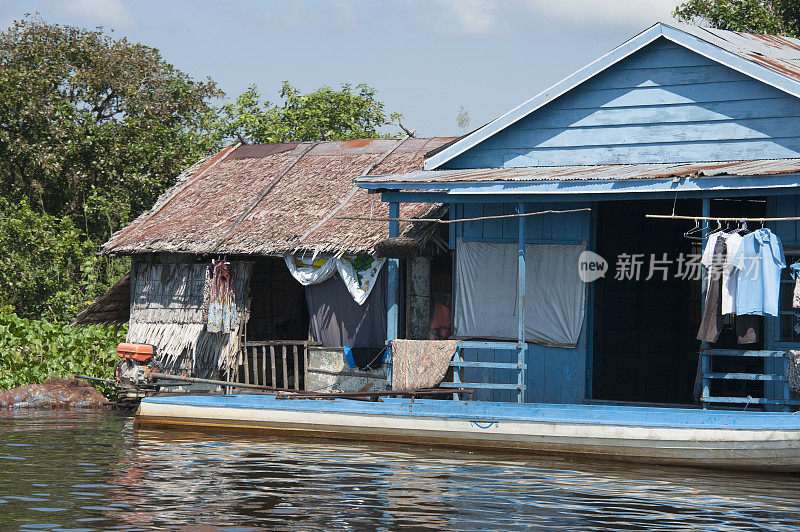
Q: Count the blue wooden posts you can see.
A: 3